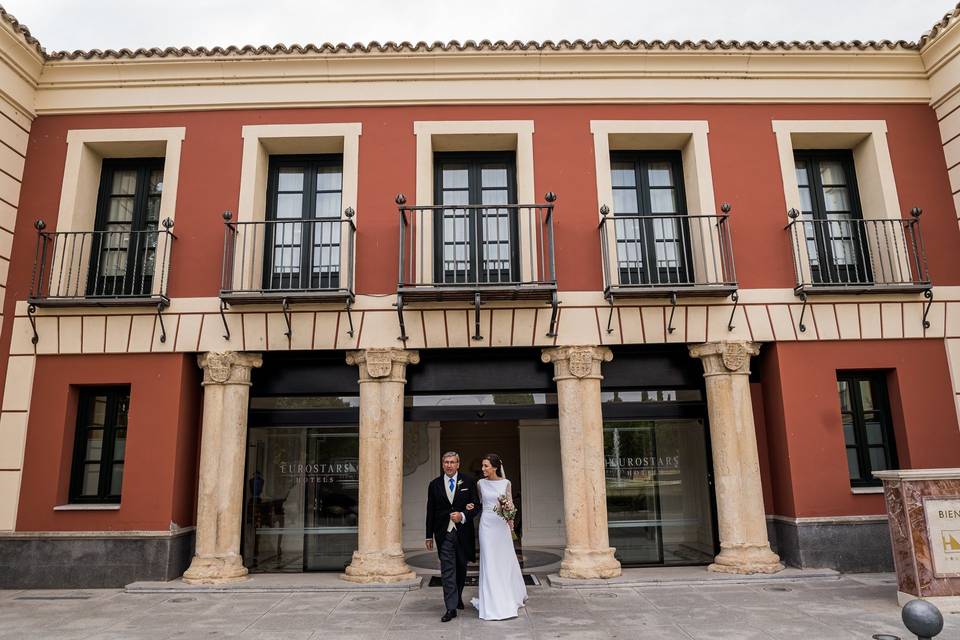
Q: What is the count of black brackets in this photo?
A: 13